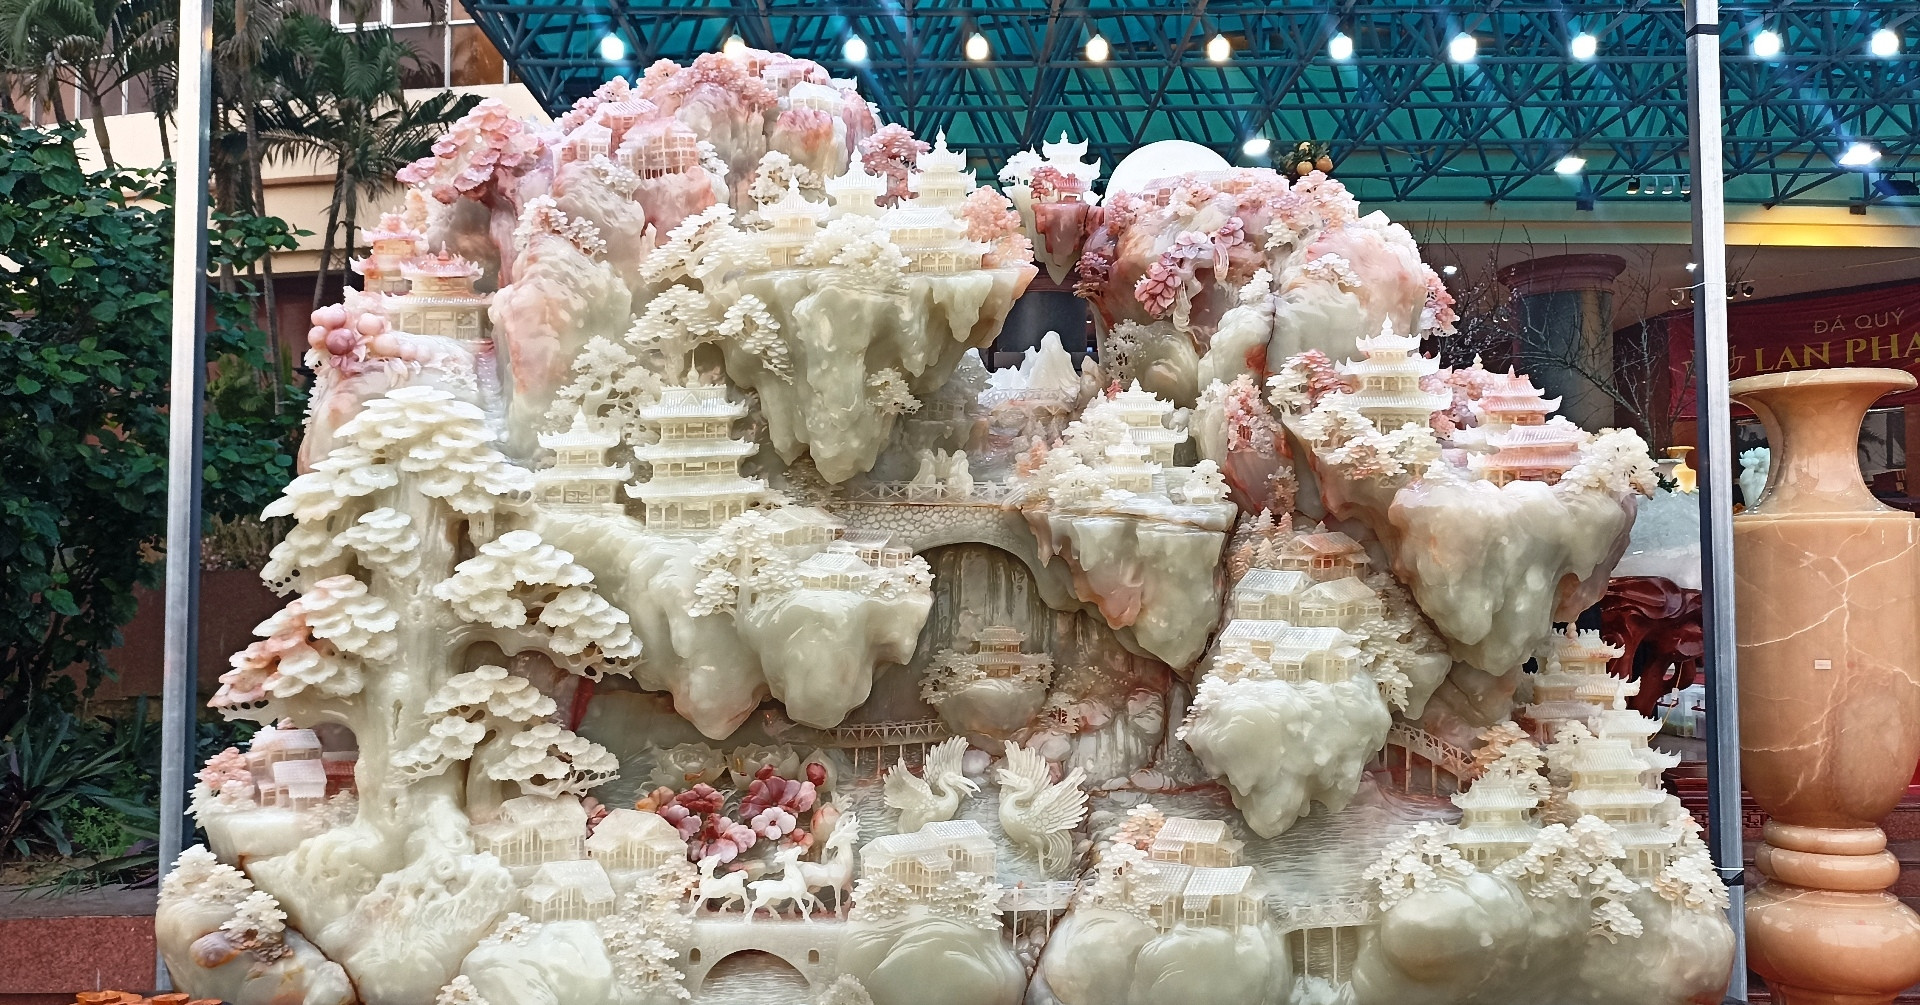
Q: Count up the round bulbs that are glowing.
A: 11